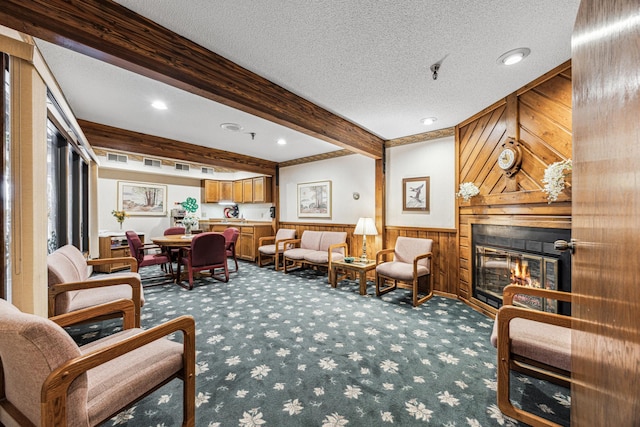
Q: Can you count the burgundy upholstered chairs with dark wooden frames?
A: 4